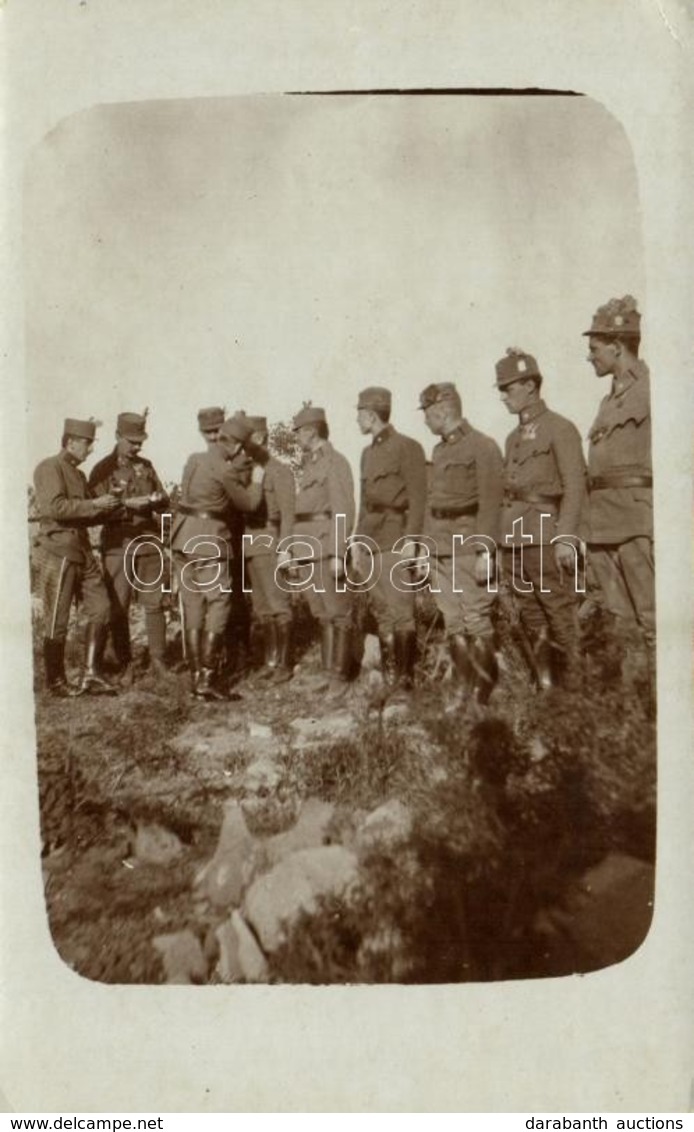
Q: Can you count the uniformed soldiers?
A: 10